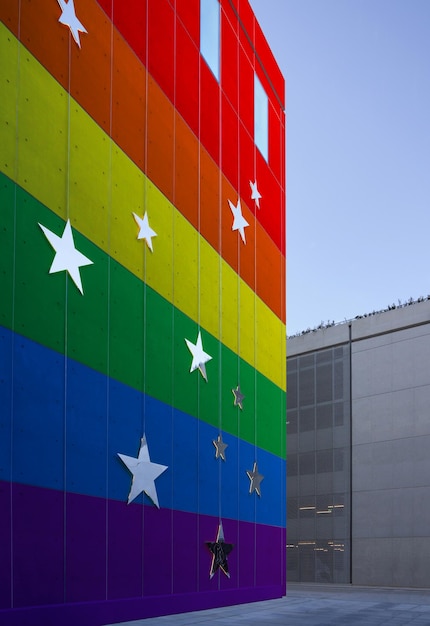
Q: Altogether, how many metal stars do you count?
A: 11